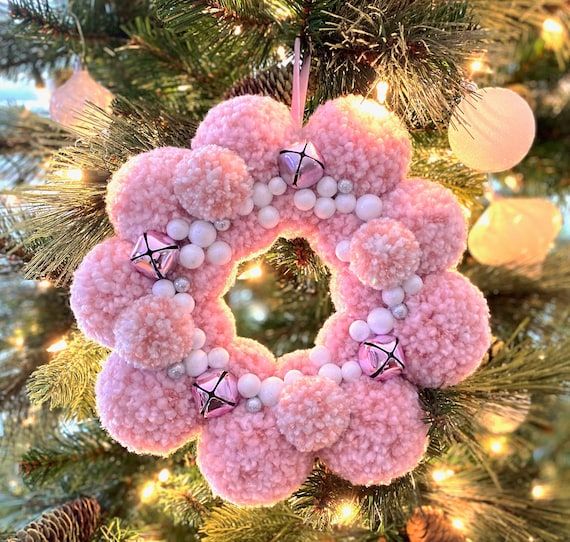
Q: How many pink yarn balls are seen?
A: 13